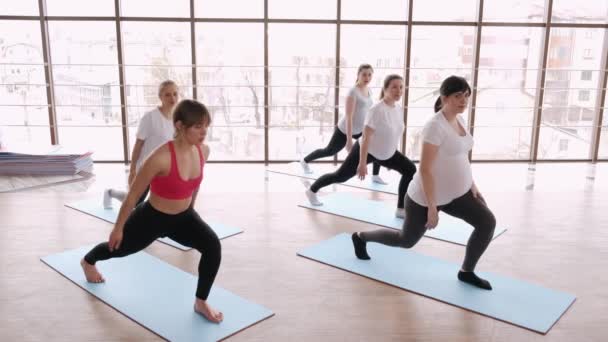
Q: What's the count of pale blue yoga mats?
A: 5